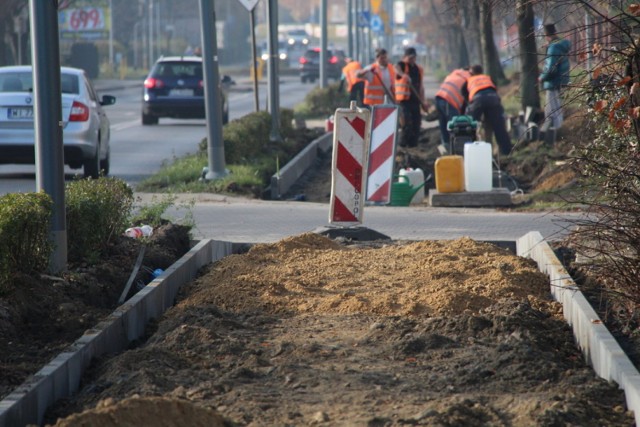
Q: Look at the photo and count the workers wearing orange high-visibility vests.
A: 5